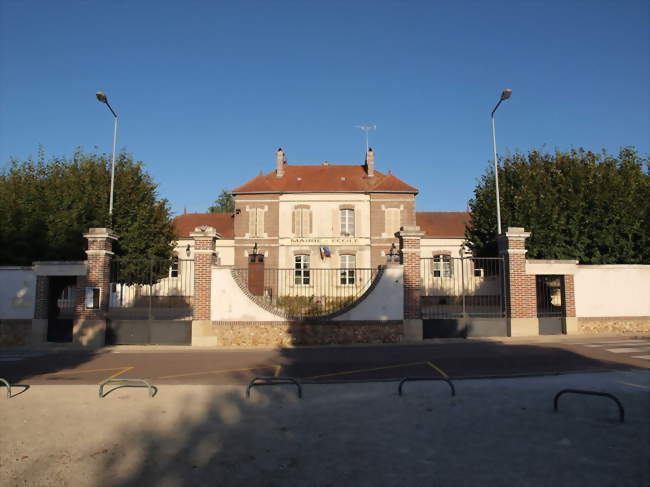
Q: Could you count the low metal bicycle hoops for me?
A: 5